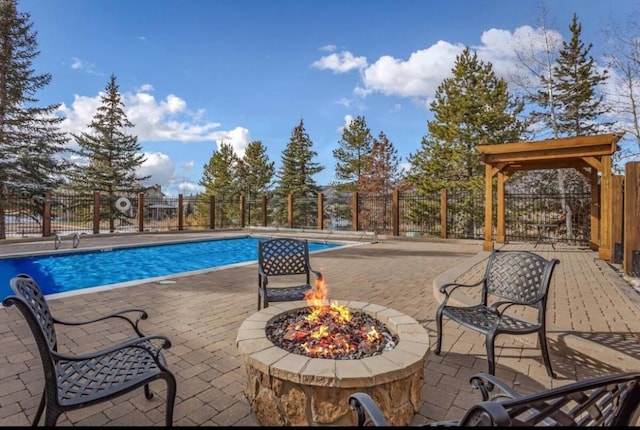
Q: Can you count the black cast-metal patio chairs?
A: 4